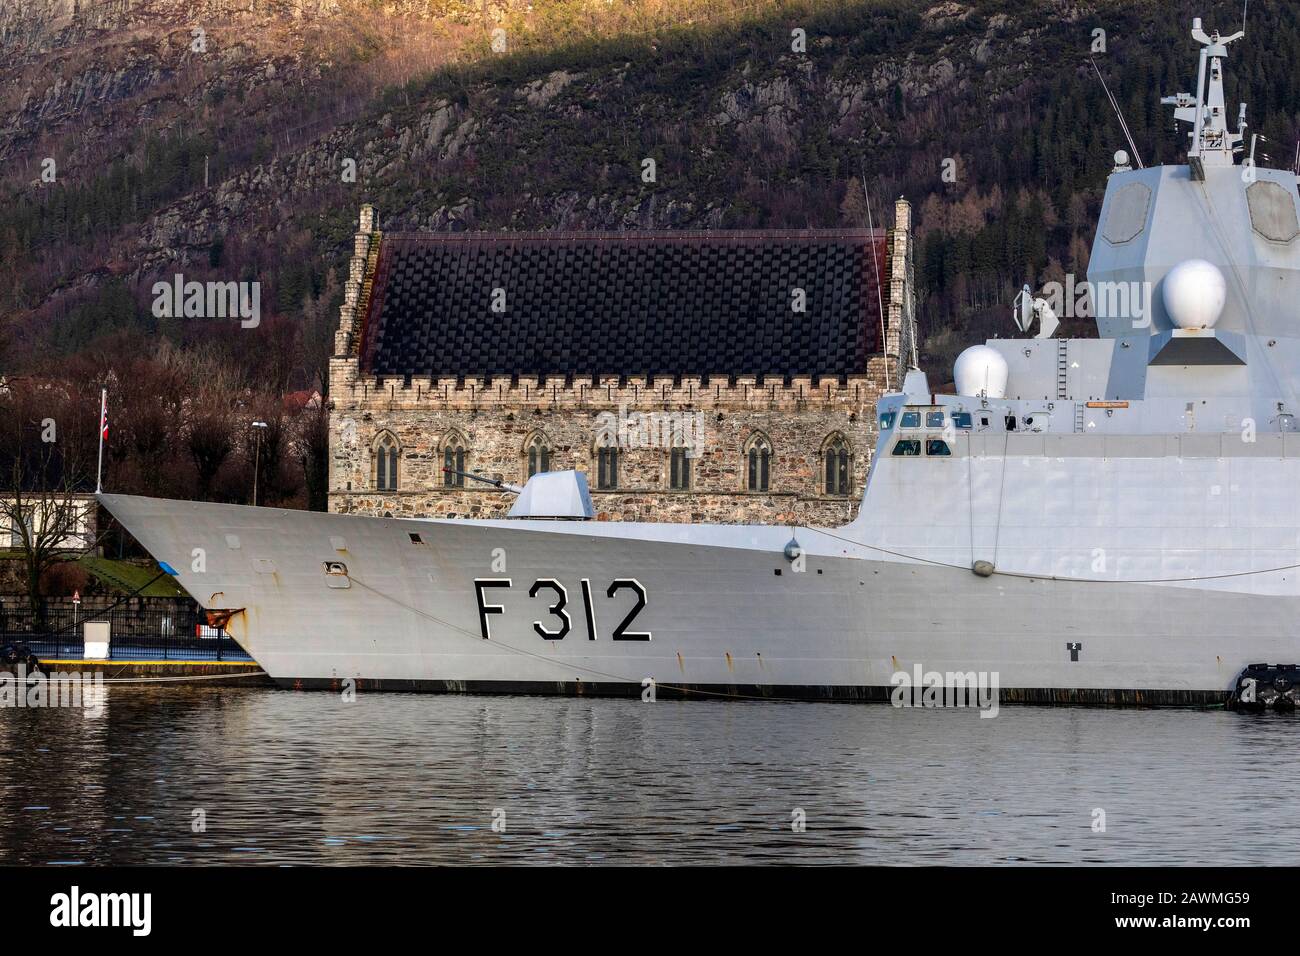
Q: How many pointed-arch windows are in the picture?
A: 7